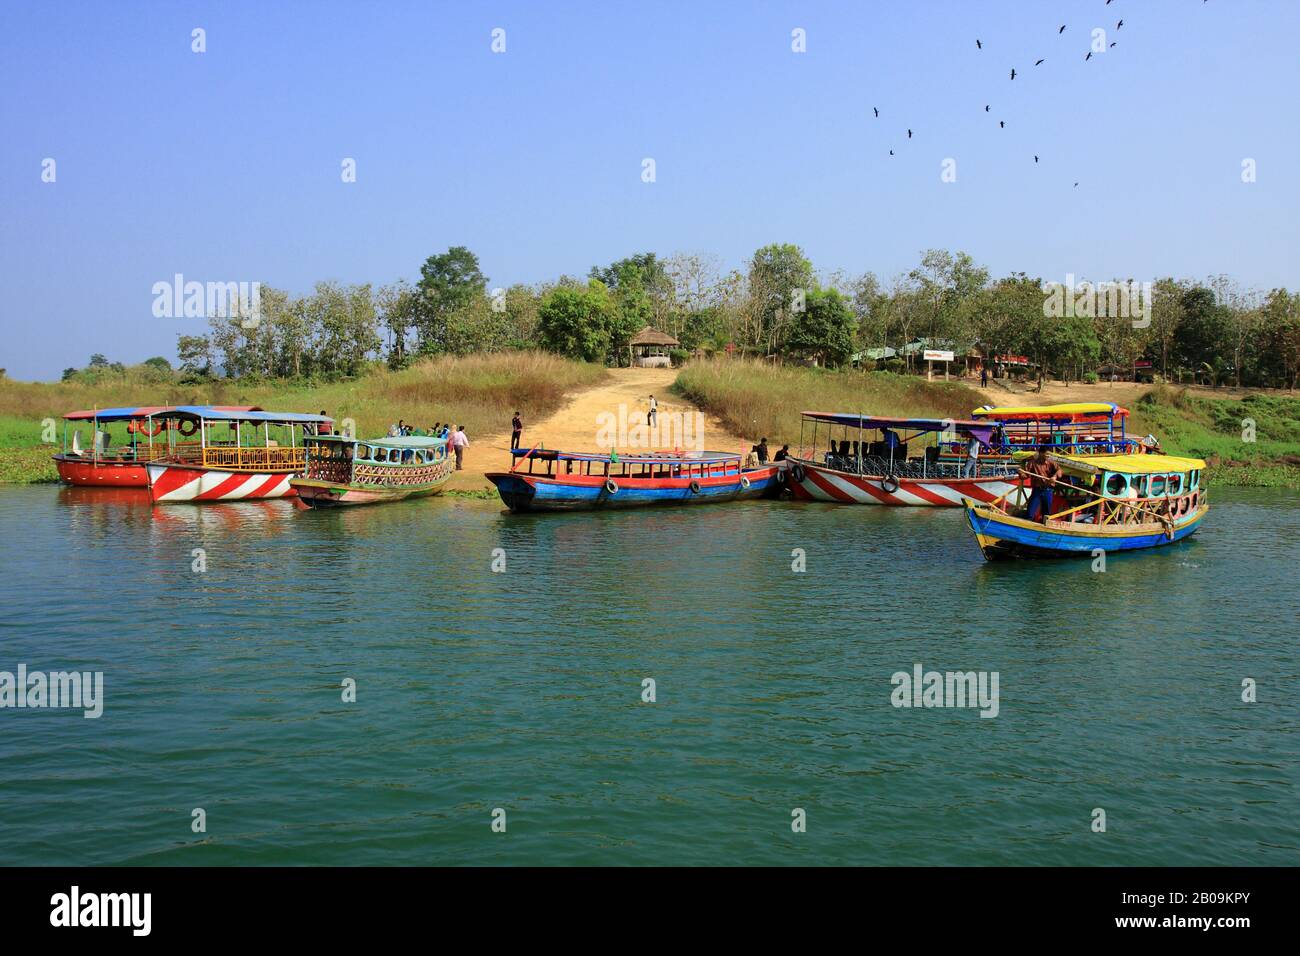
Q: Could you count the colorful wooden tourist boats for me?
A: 7